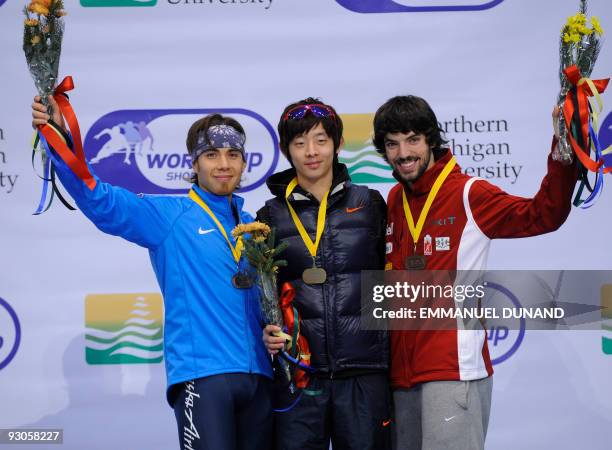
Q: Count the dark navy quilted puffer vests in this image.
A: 1